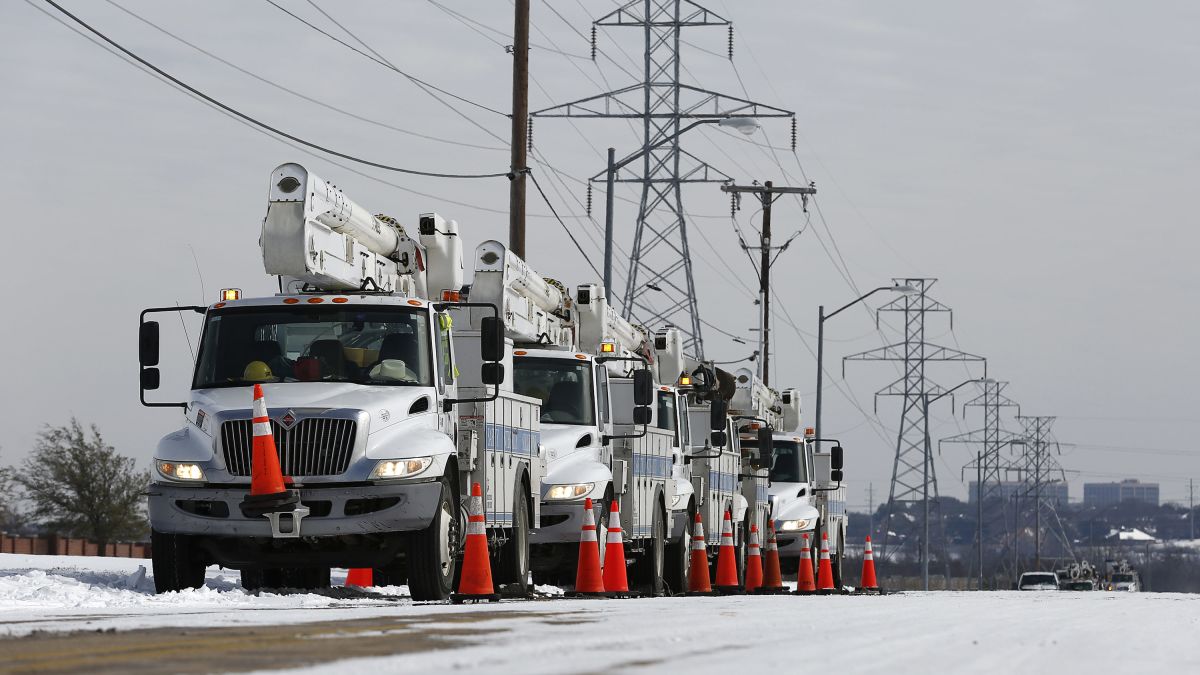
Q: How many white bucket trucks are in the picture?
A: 5